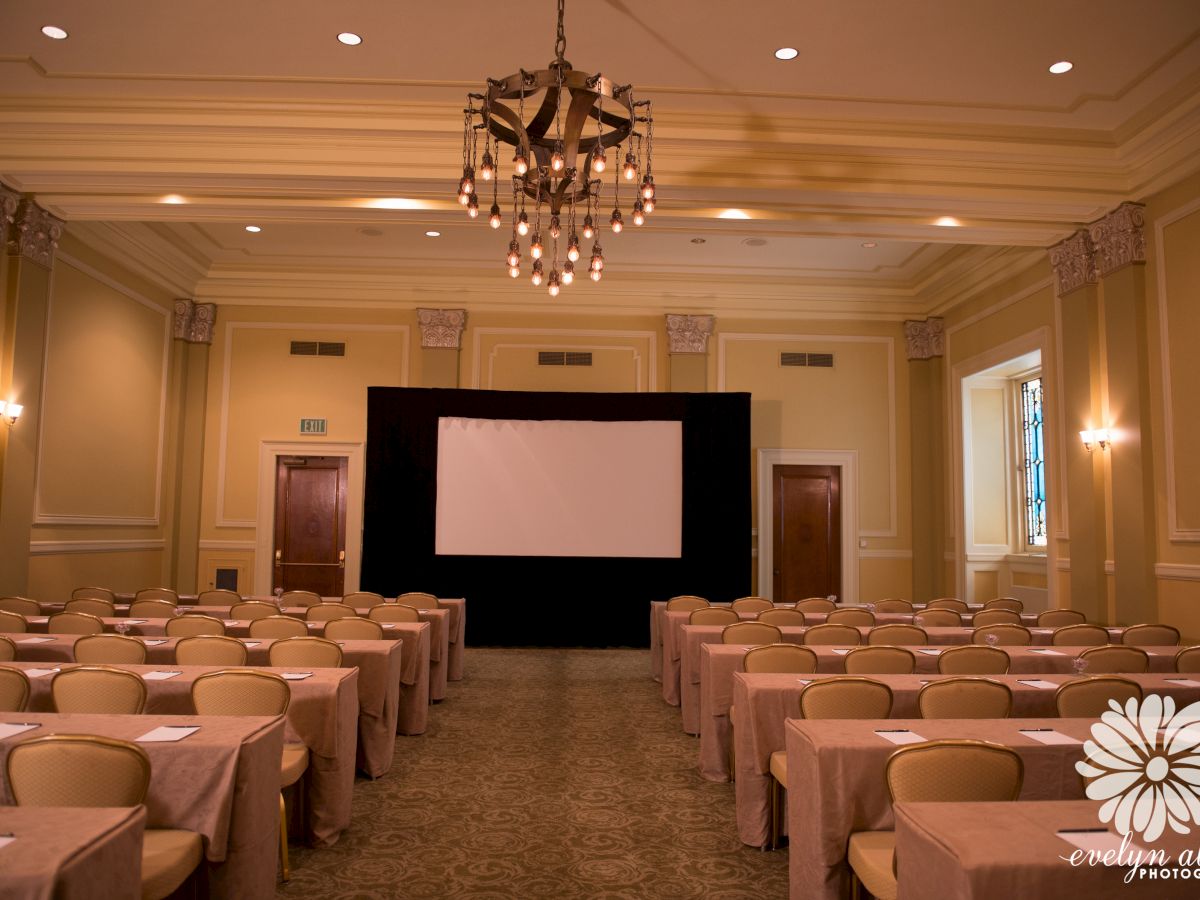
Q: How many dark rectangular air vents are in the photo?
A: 3